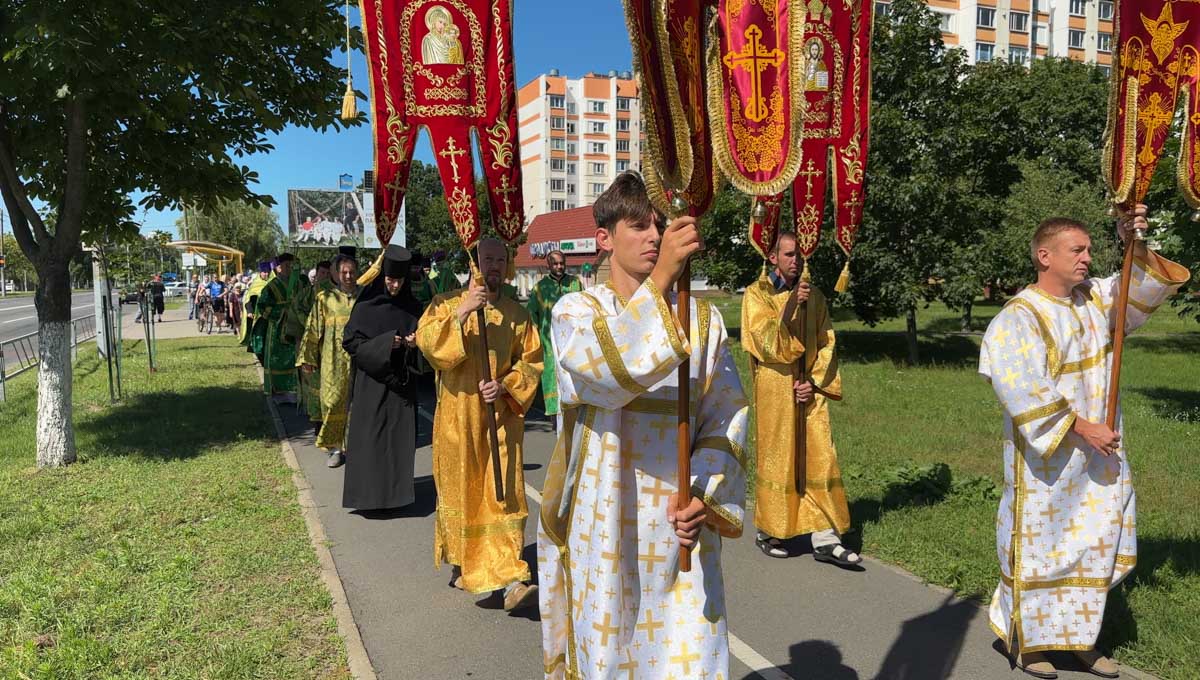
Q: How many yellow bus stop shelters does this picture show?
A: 1